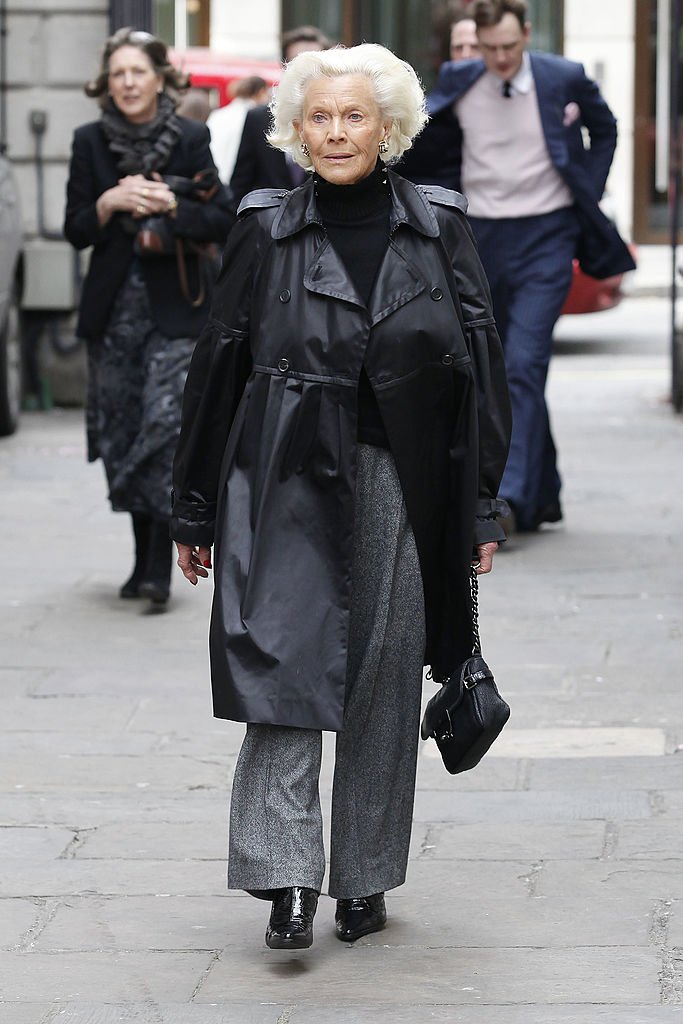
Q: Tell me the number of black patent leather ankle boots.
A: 2